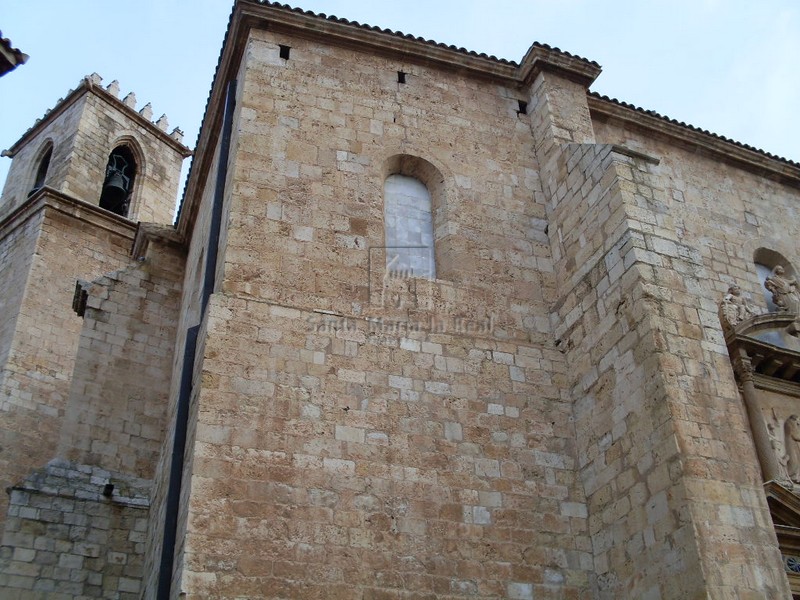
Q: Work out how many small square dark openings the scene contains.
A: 3